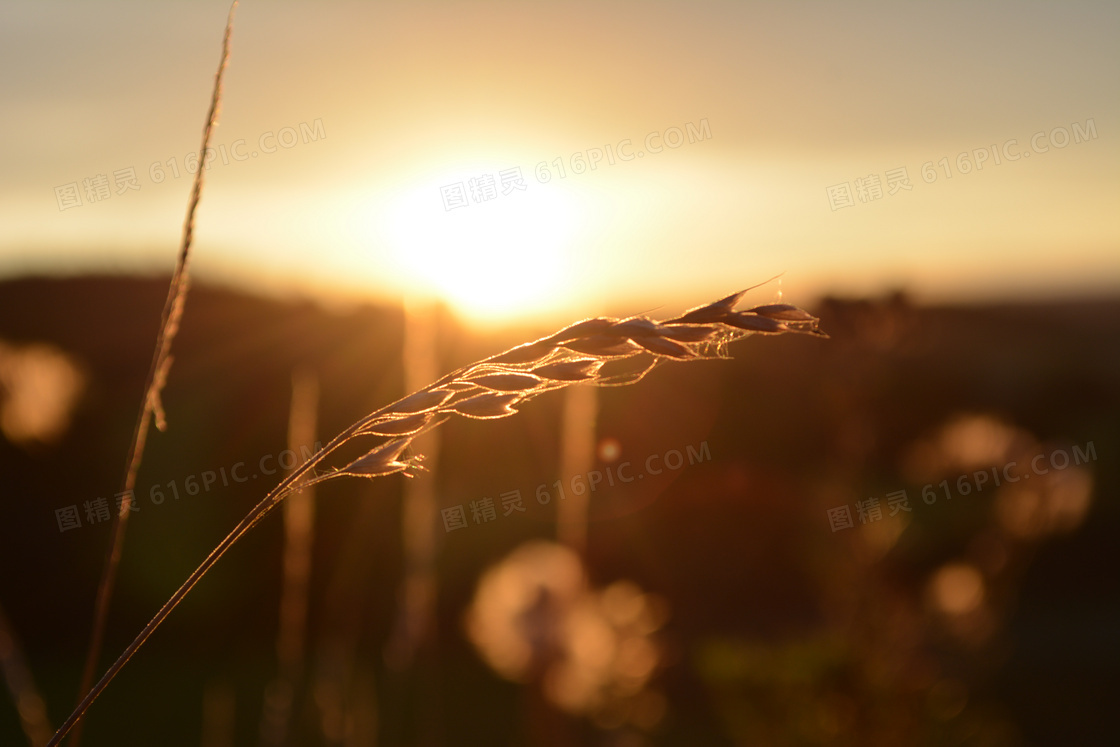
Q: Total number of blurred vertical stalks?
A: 3